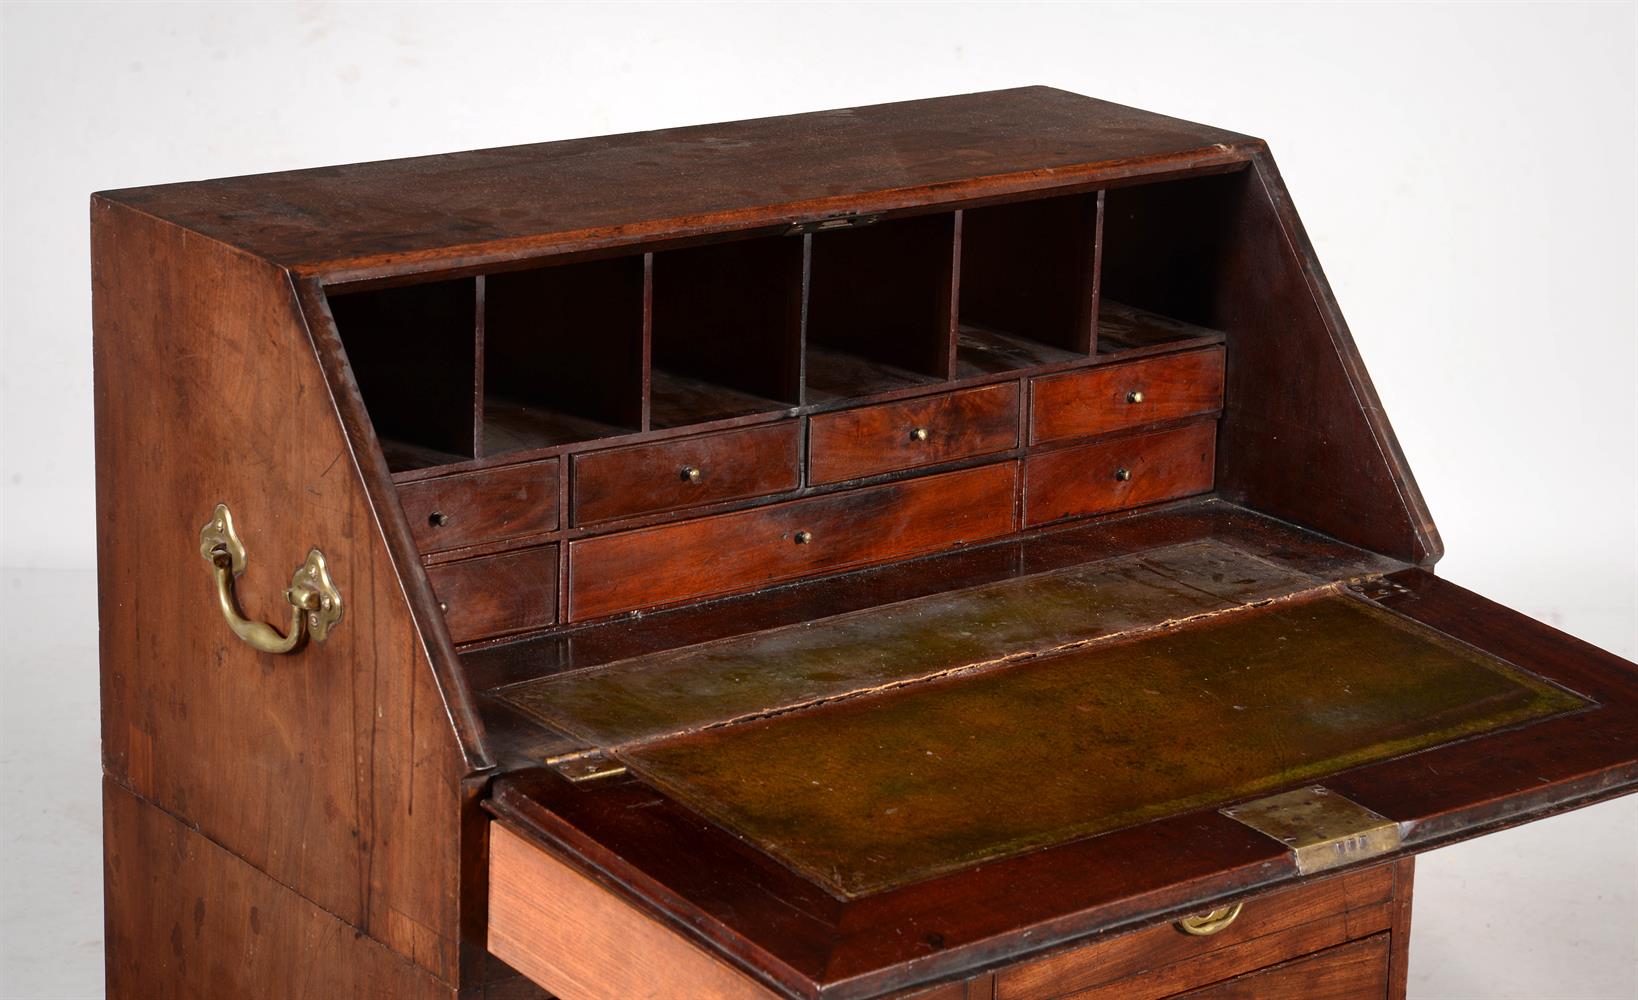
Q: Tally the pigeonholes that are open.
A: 6